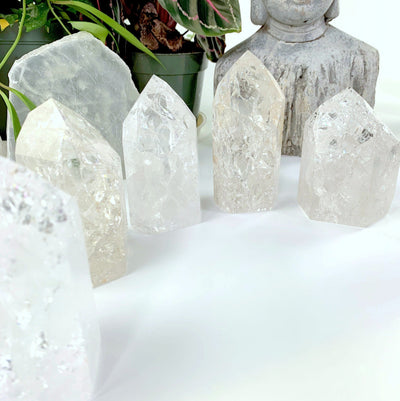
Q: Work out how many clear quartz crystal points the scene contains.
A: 5